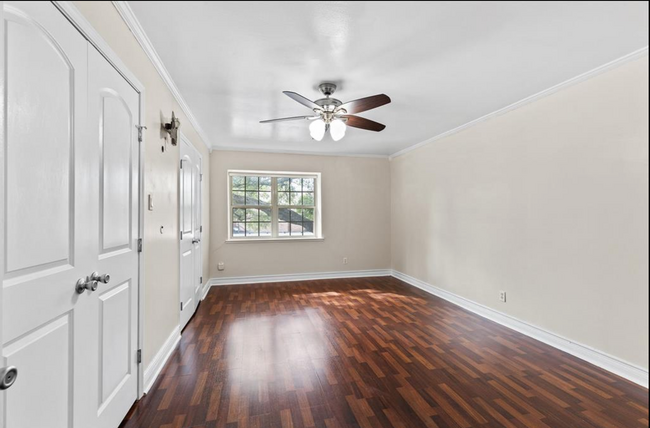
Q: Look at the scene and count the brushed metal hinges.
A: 9